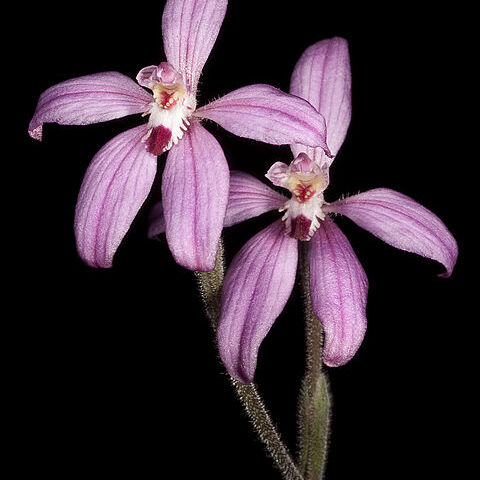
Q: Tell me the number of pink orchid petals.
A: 10